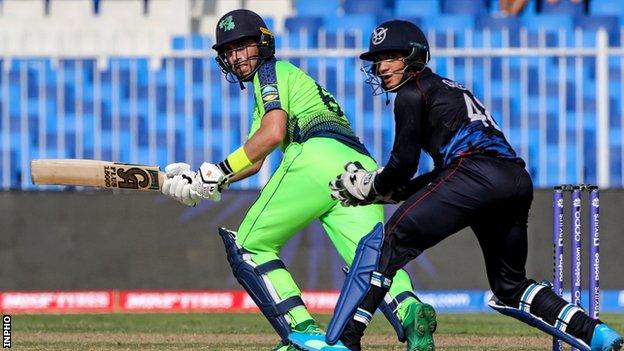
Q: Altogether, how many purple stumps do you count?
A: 3